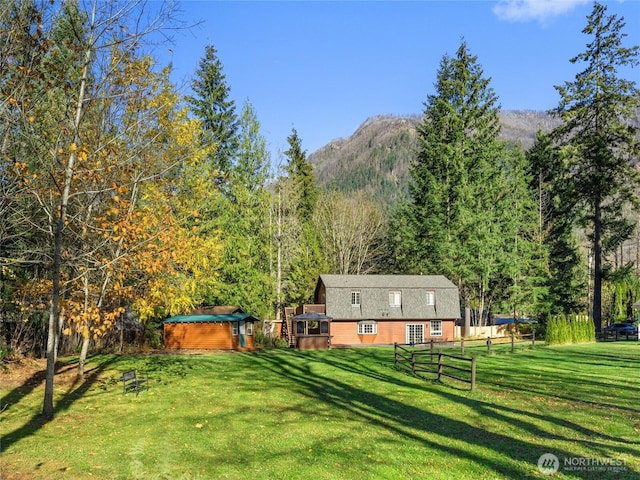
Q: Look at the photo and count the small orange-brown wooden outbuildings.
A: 1